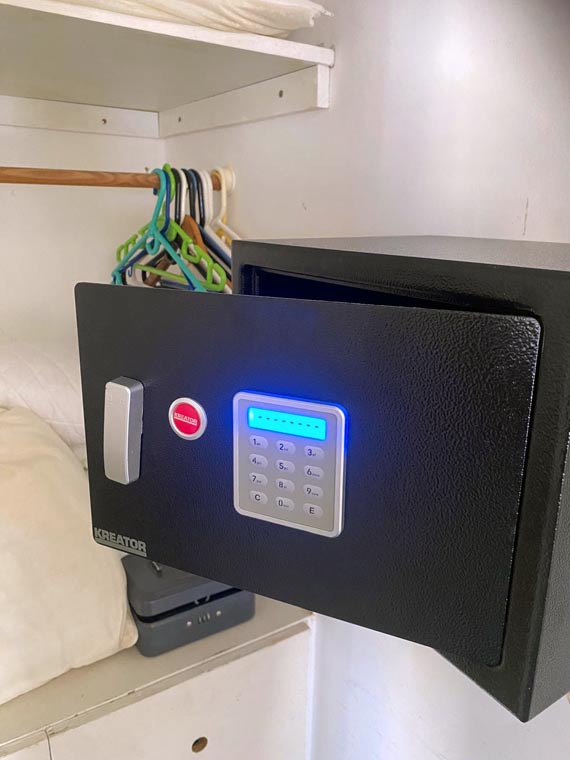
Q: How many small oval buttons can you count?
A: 12